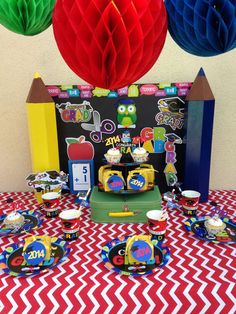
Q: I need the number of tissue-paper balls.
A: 3